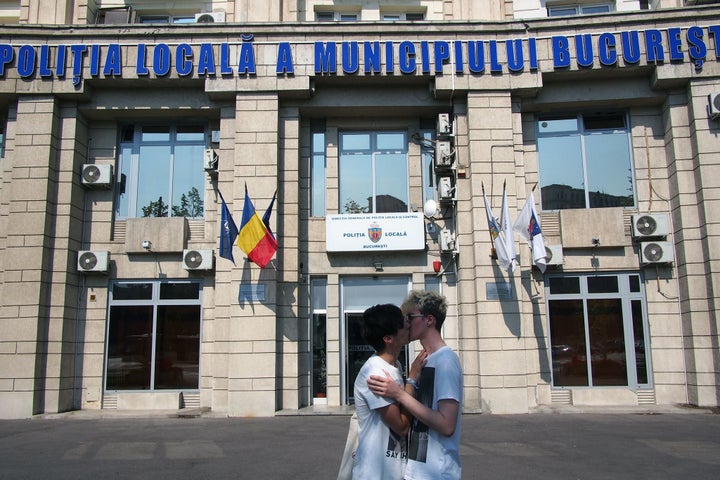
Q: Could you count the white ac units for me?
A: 13